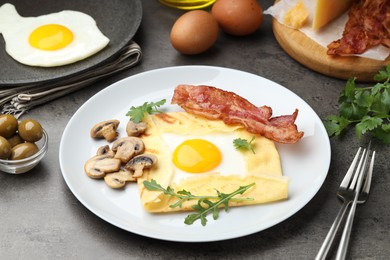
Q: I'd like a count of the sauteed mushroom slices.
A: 7